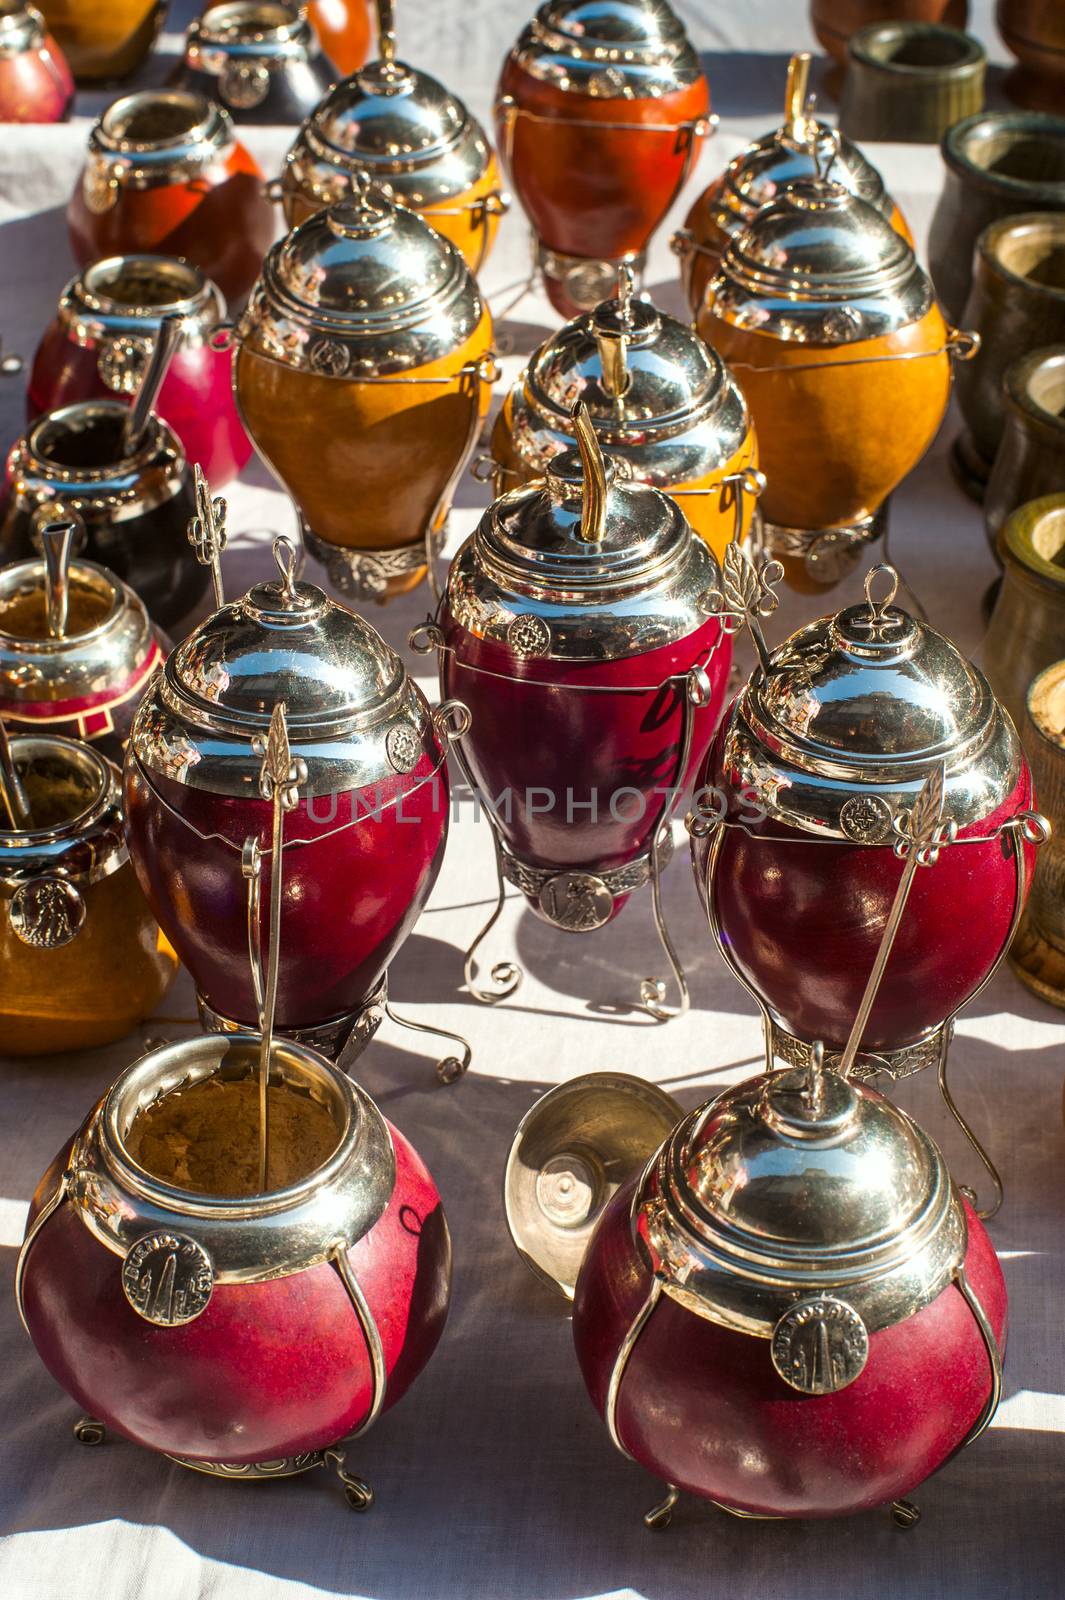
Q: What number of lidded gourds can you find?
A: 10